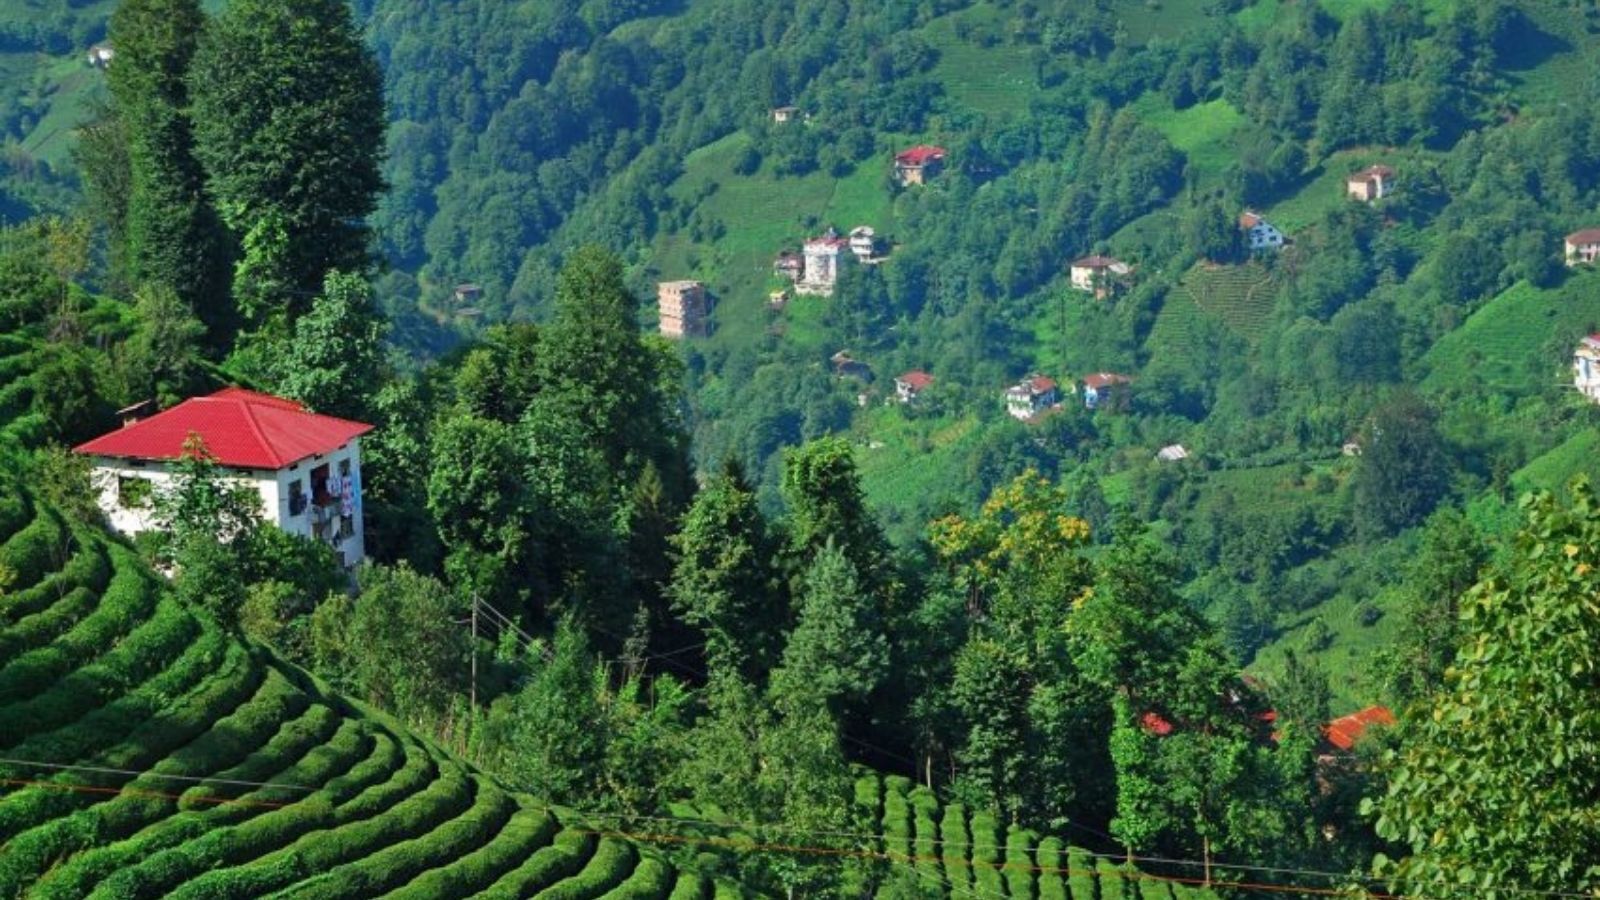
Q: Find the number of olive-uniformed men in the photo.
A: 0